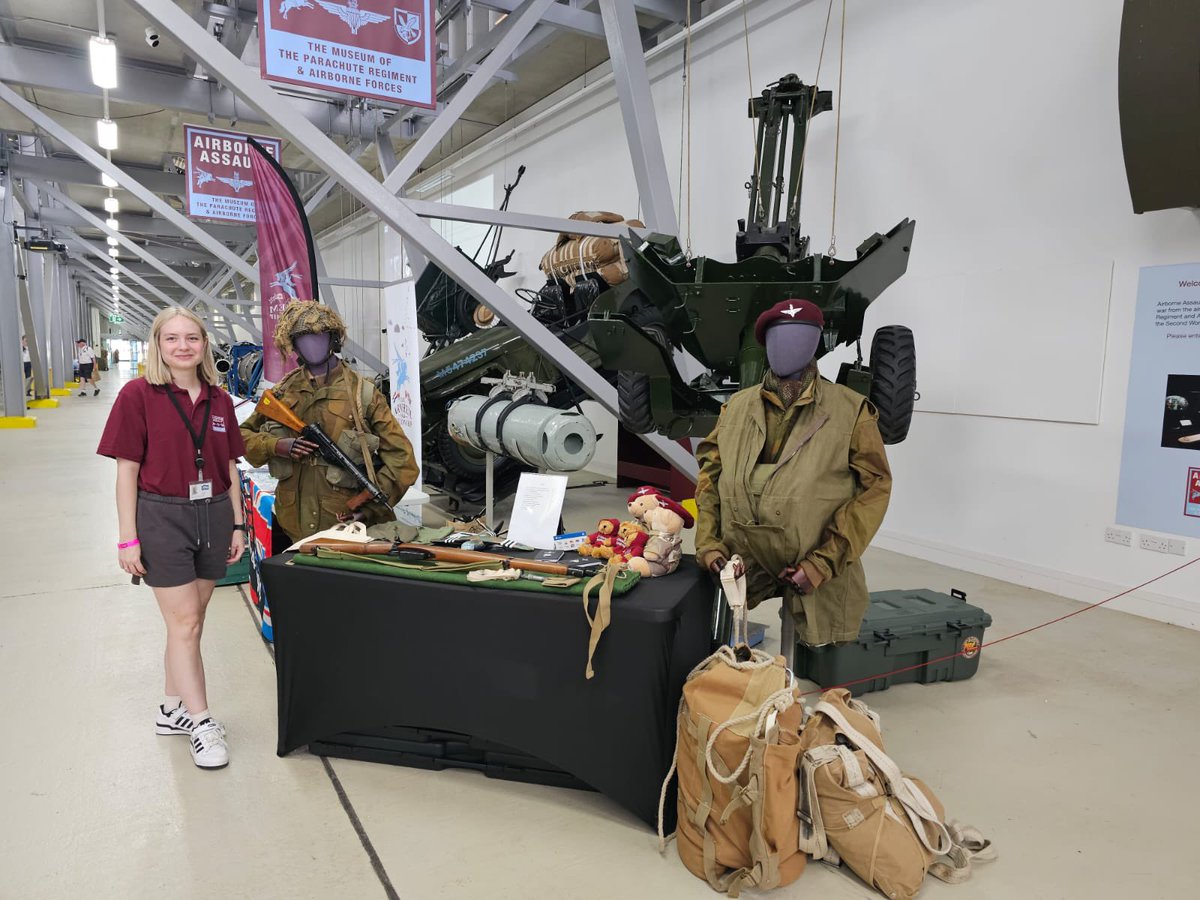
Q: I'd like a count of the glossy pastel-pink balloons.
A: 0